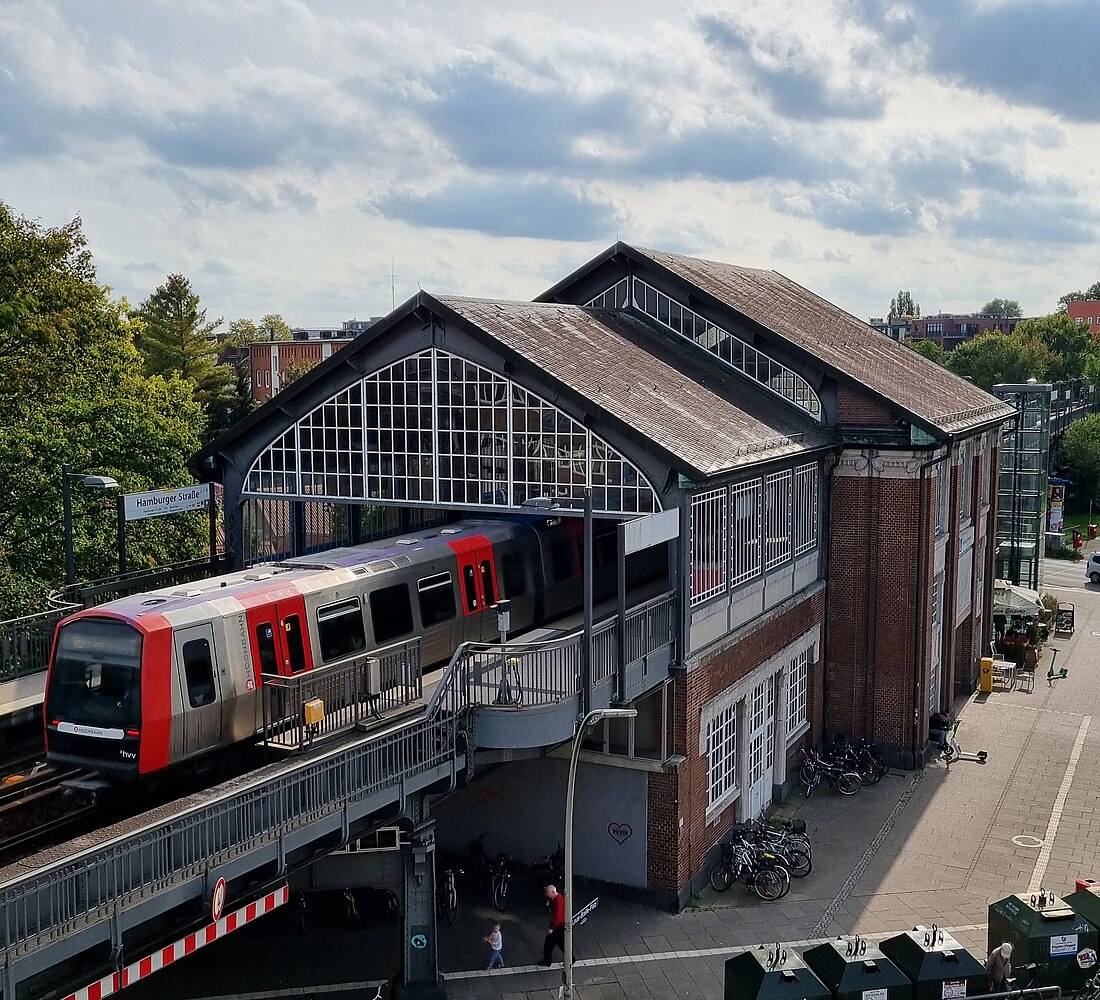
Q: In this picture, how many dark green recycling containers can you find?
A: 5